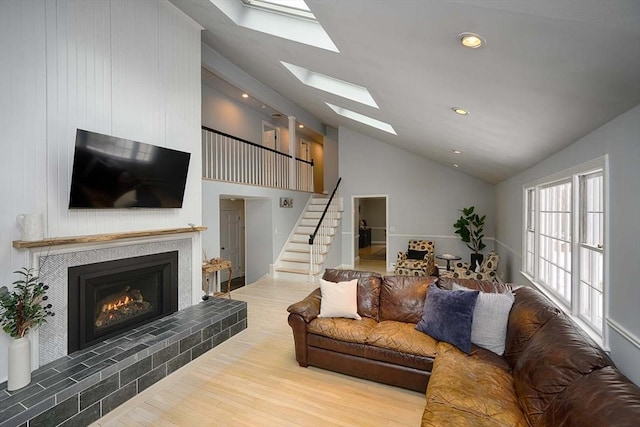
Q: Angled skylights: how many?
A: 3